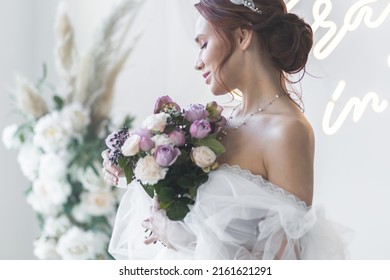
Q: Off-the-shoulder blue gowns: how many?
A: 0